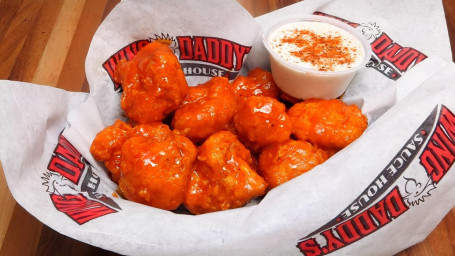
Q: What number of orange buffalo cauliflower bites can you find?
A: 9